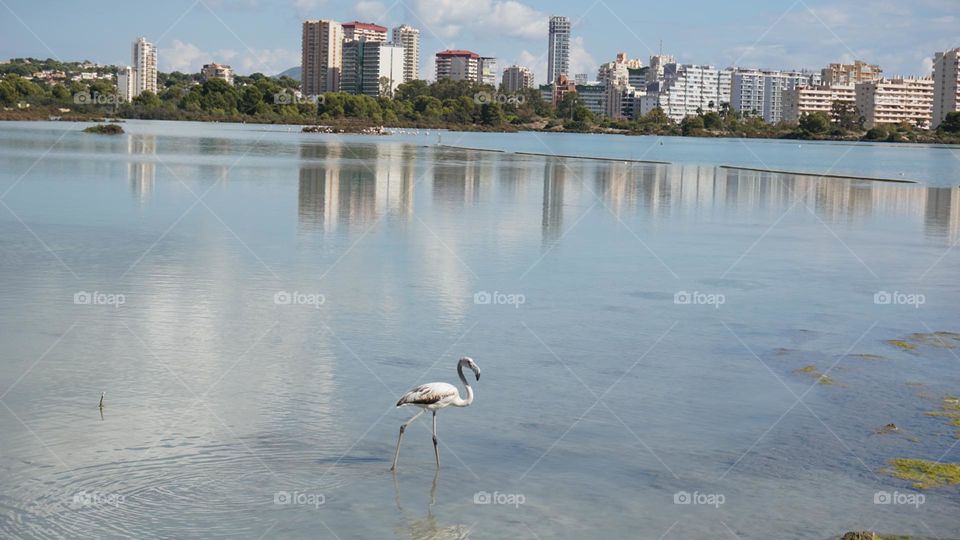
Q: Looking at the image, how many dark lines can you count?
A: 3